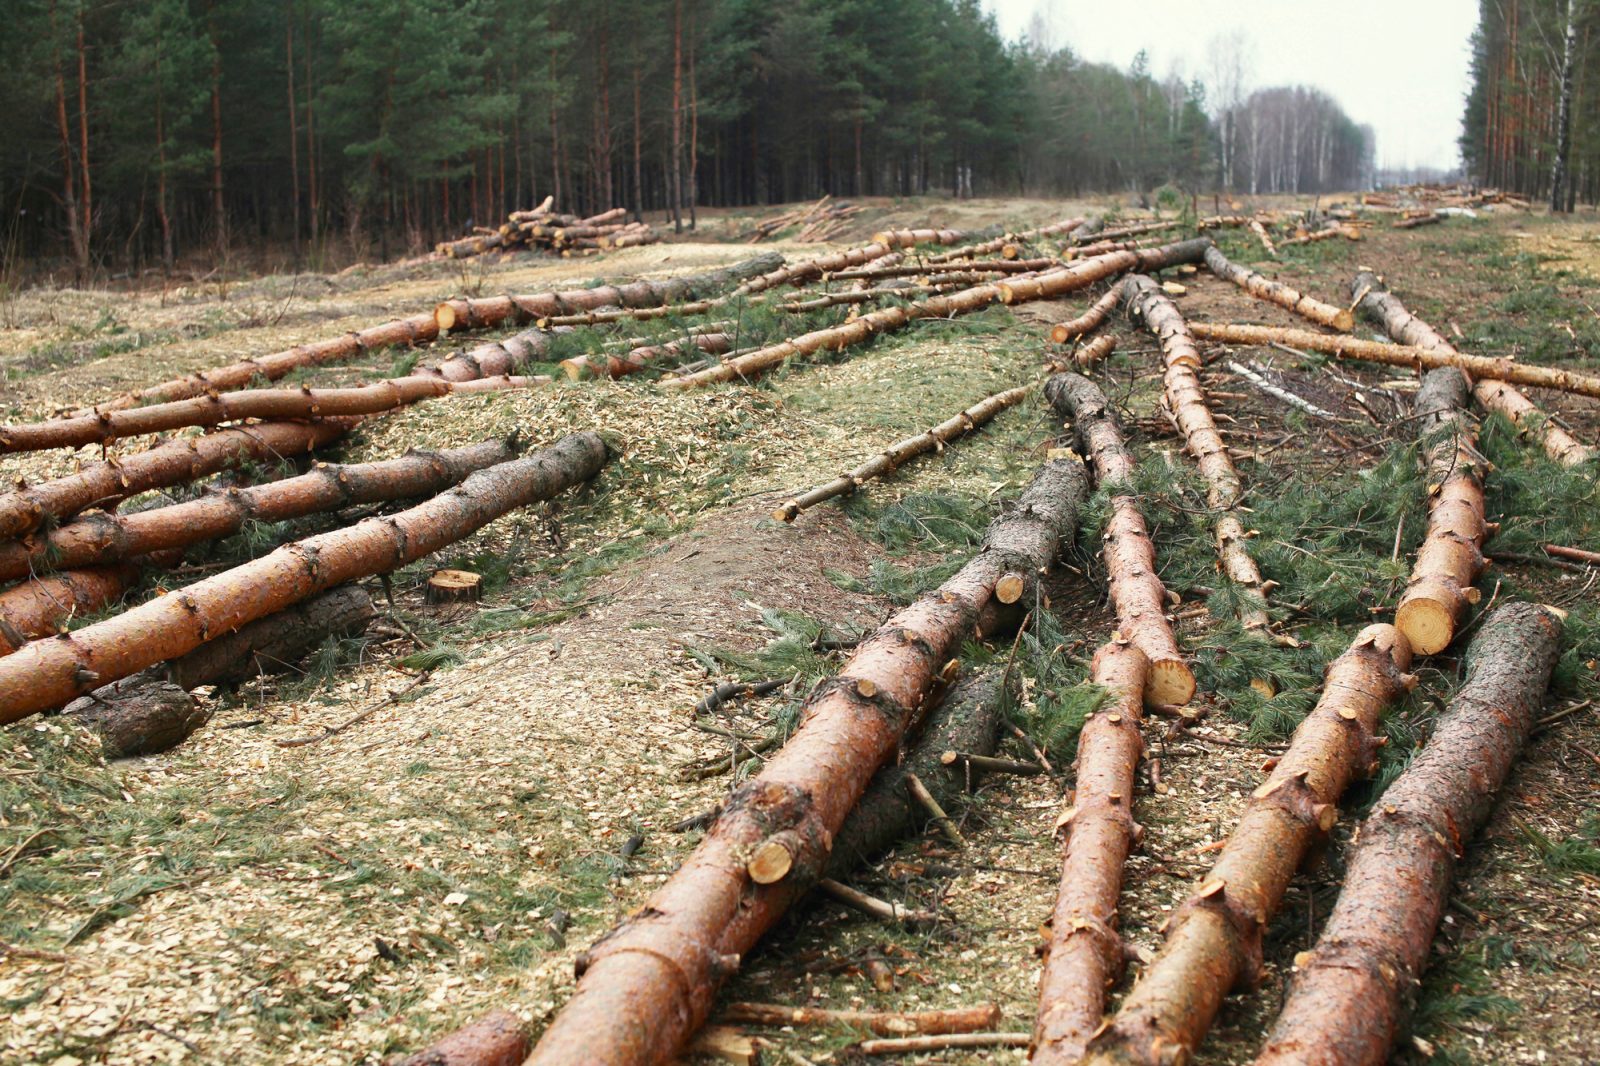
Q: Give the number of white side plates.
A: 0